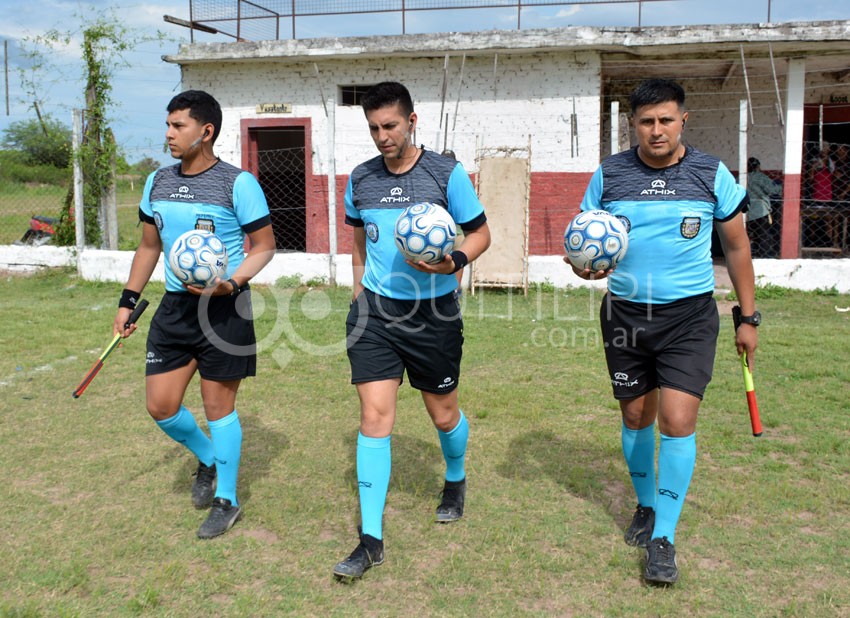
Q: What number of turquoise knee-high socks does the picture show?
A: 6